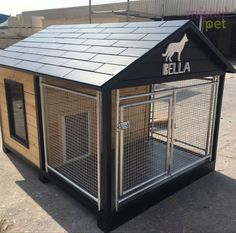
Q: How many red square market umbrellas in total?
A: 0